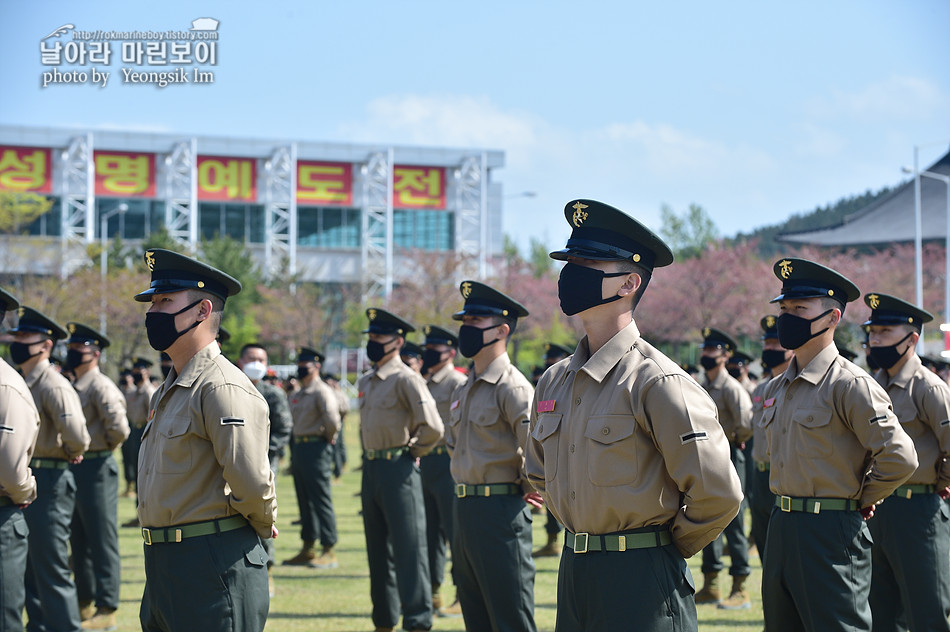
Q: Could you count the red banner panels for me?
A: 5